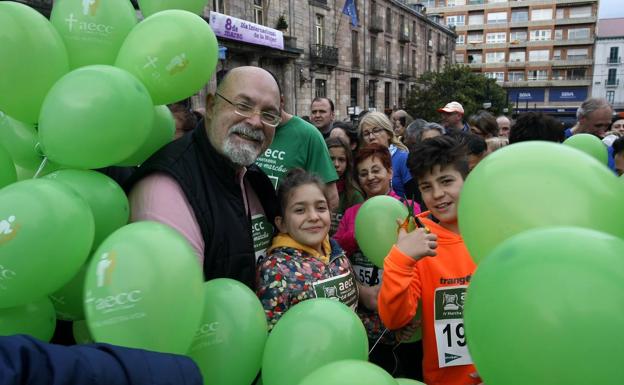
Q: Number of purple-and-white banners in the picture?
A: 1